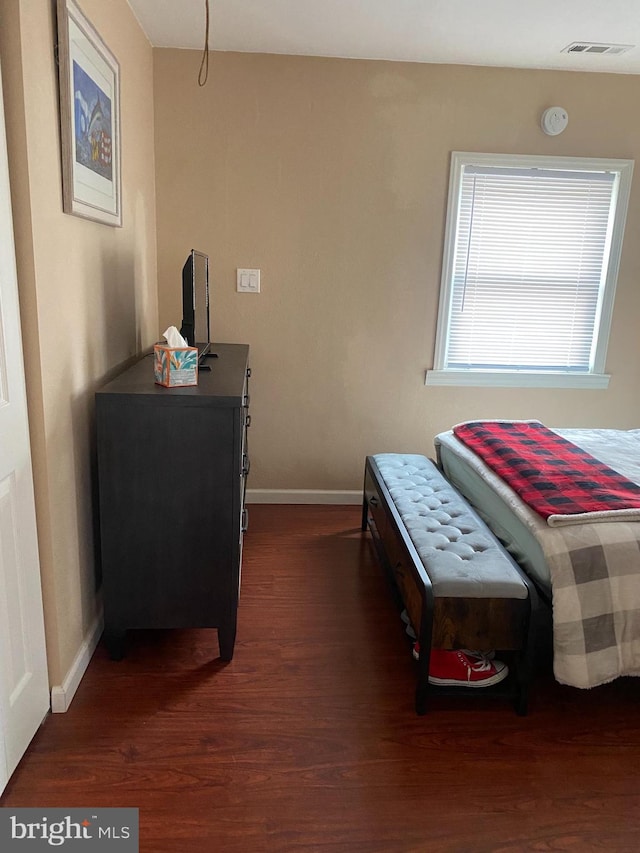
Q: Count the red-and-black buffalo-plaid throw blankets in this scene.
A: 1